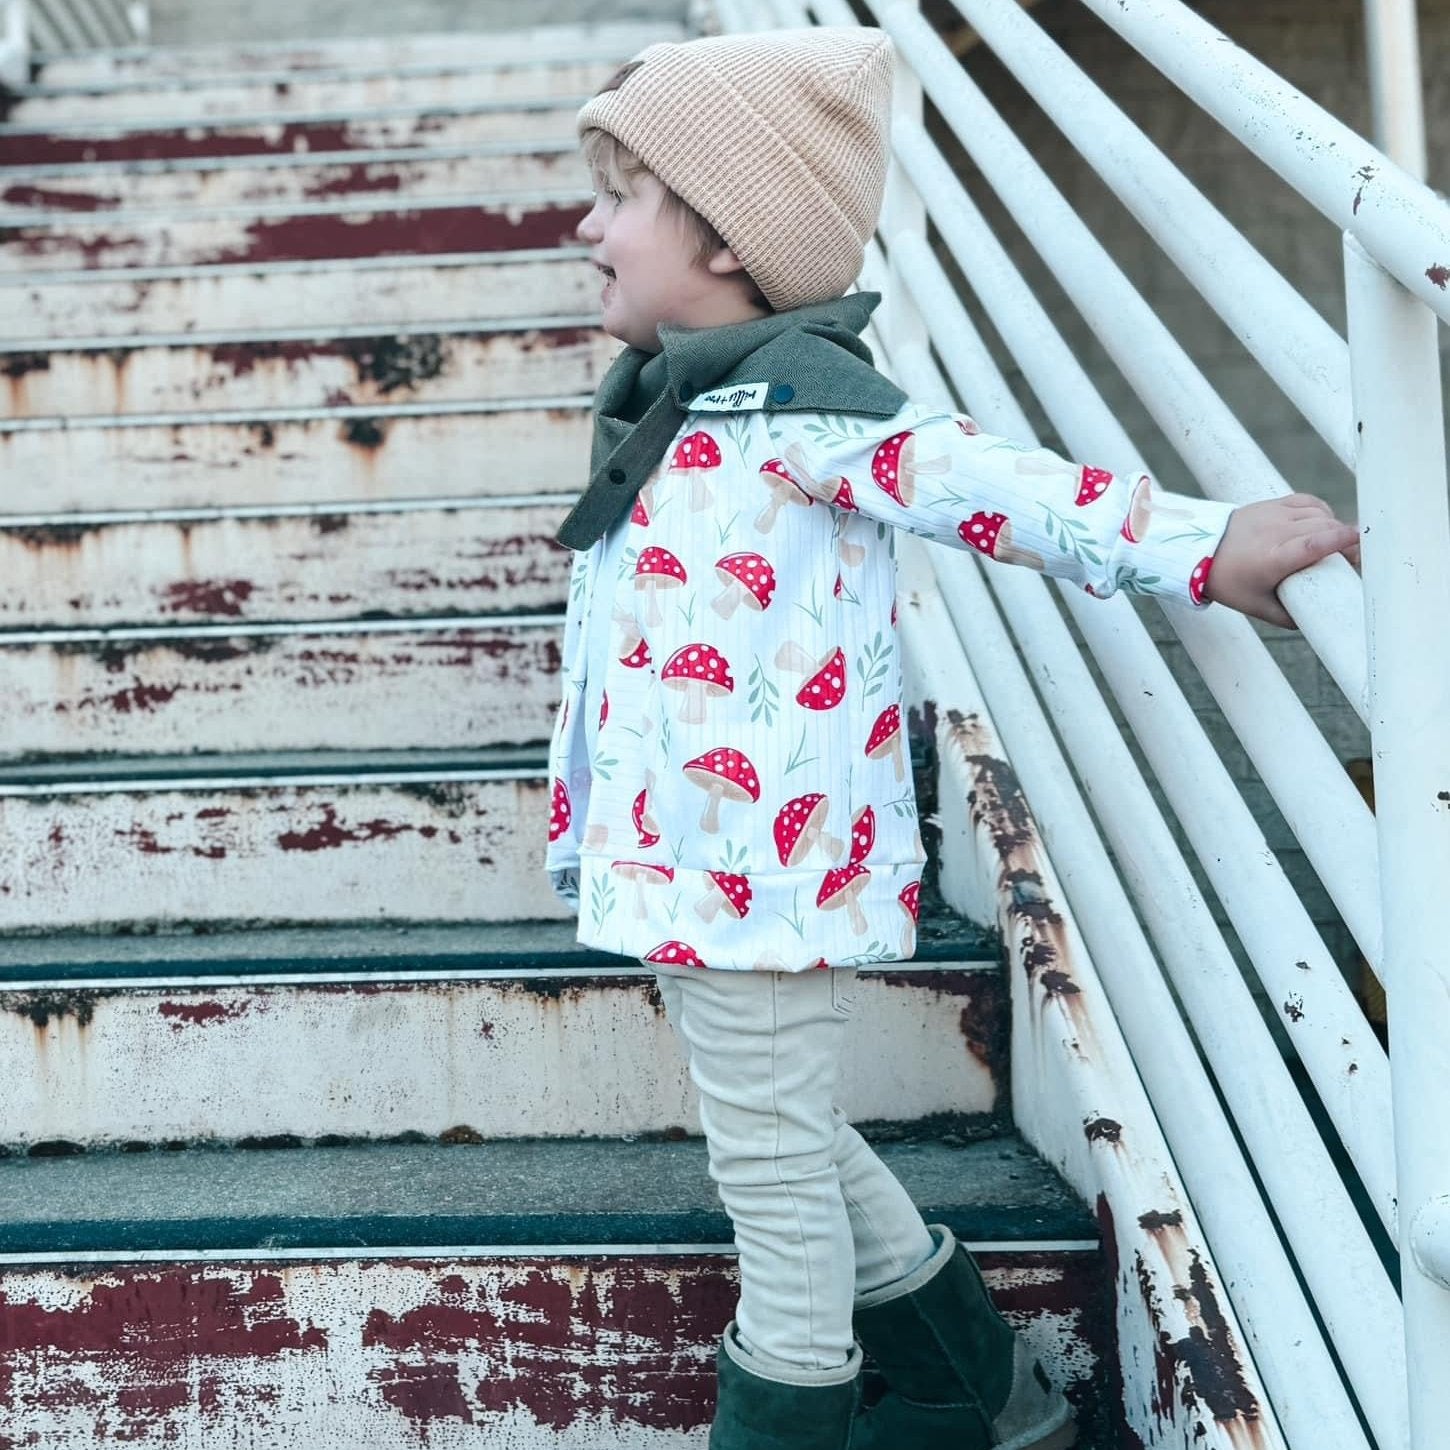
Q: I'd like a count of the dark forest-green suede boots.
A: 2